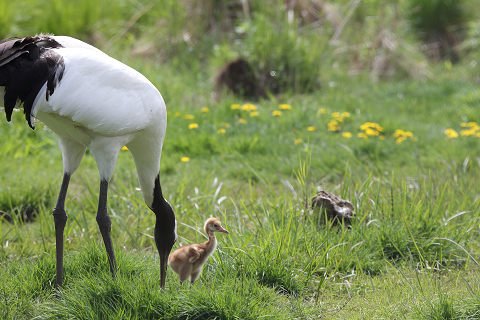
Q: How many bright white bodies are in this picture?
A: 1